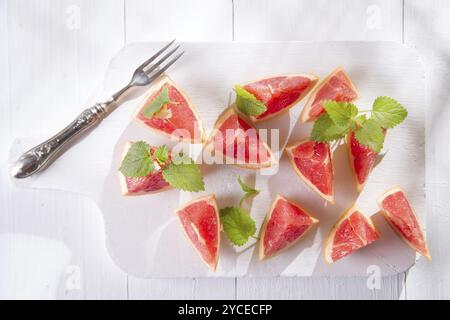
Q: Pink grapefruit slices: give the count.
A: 11